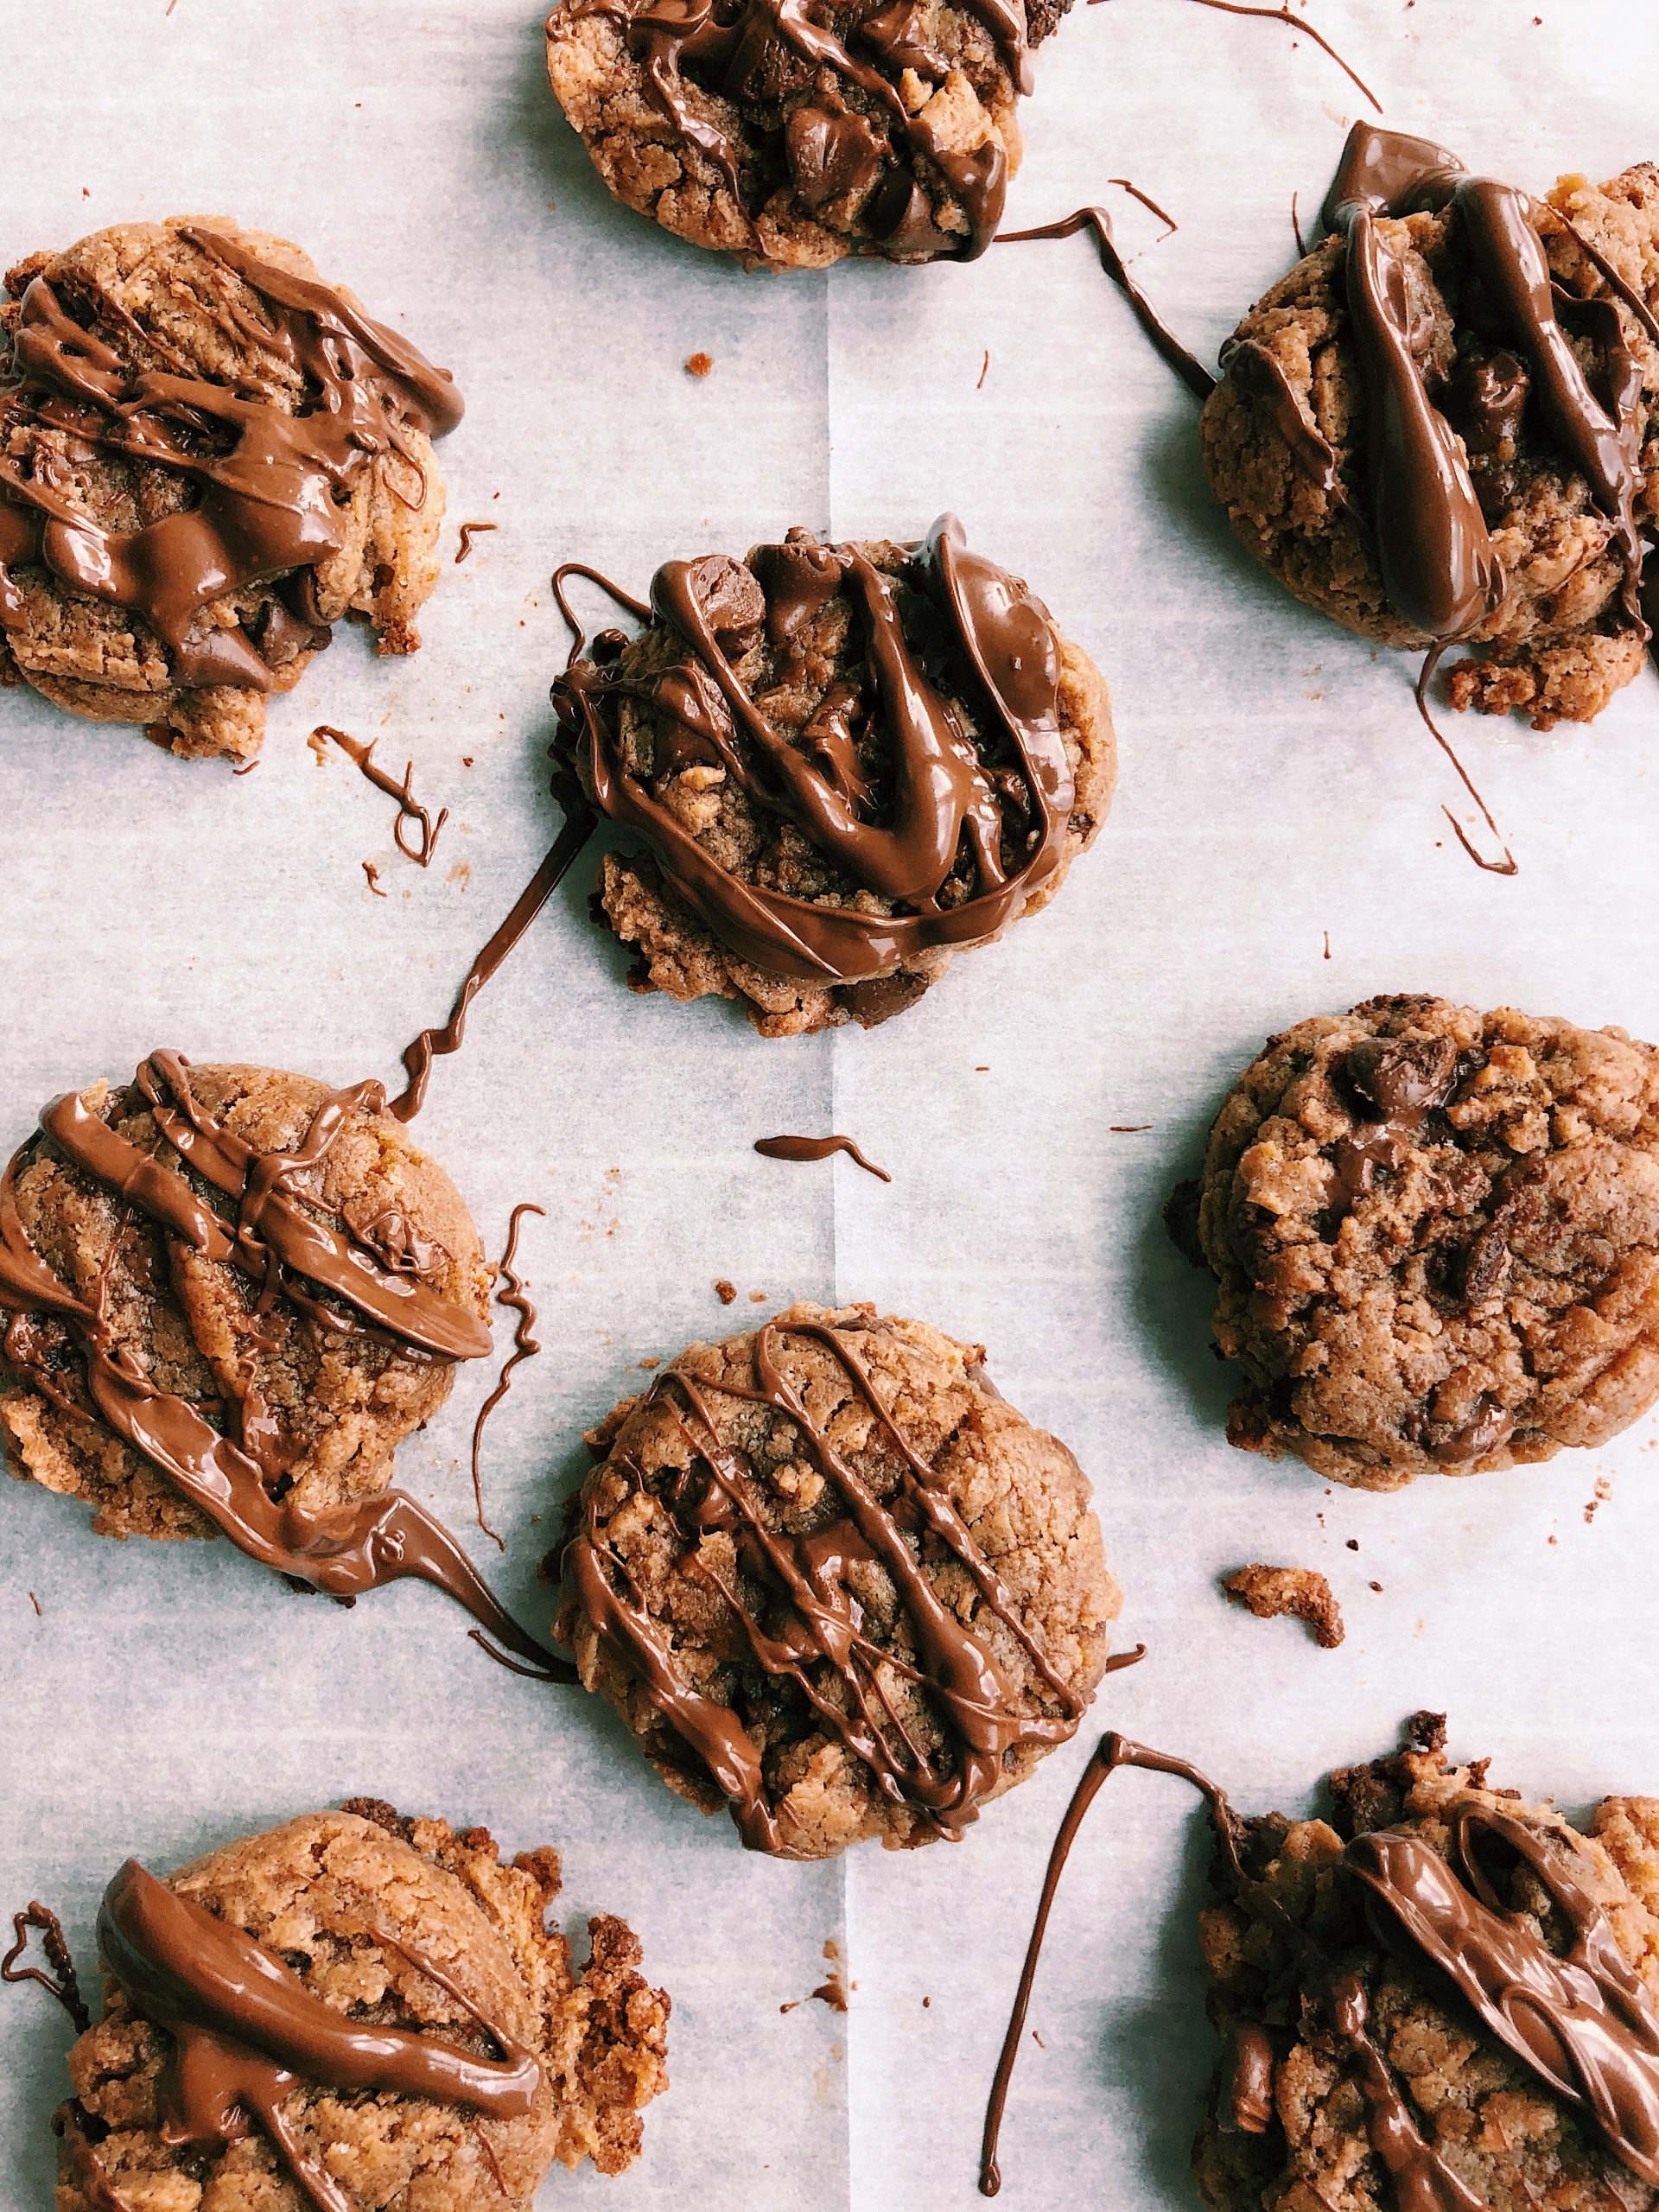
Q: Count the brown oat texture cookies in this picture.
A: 9